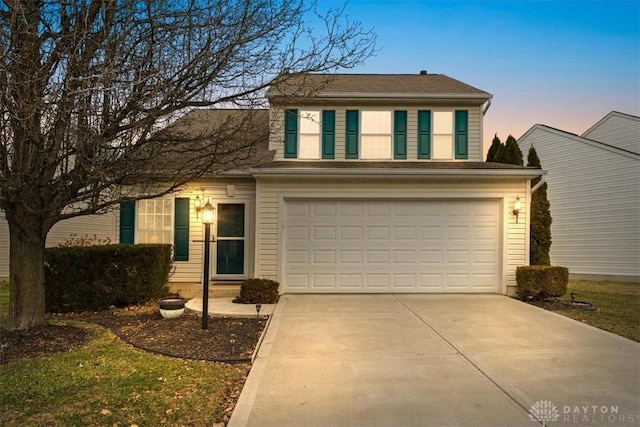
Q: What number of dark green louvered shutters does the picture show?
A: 8